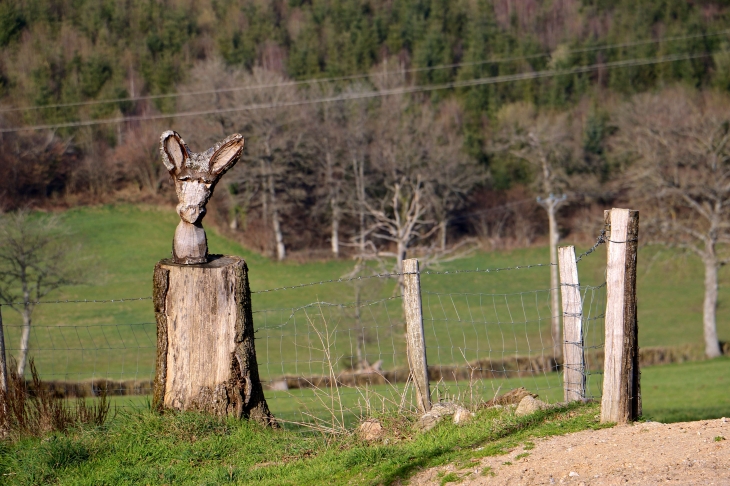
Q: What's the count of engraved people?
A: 0